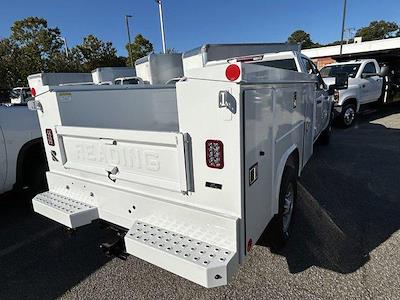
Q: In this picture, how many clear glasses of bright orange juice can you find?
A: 0